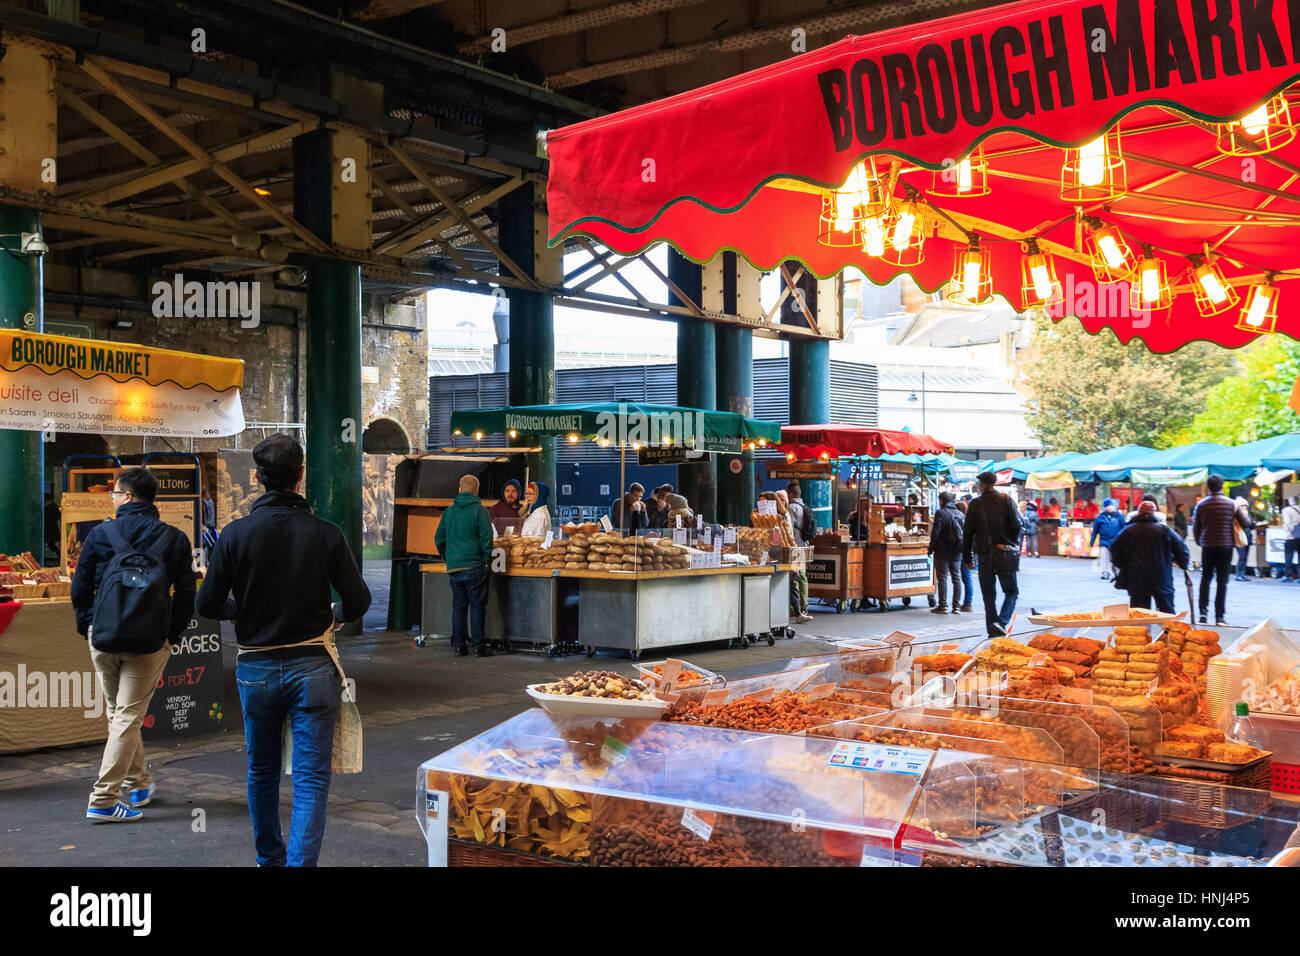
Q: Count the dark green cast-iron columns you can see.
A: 6